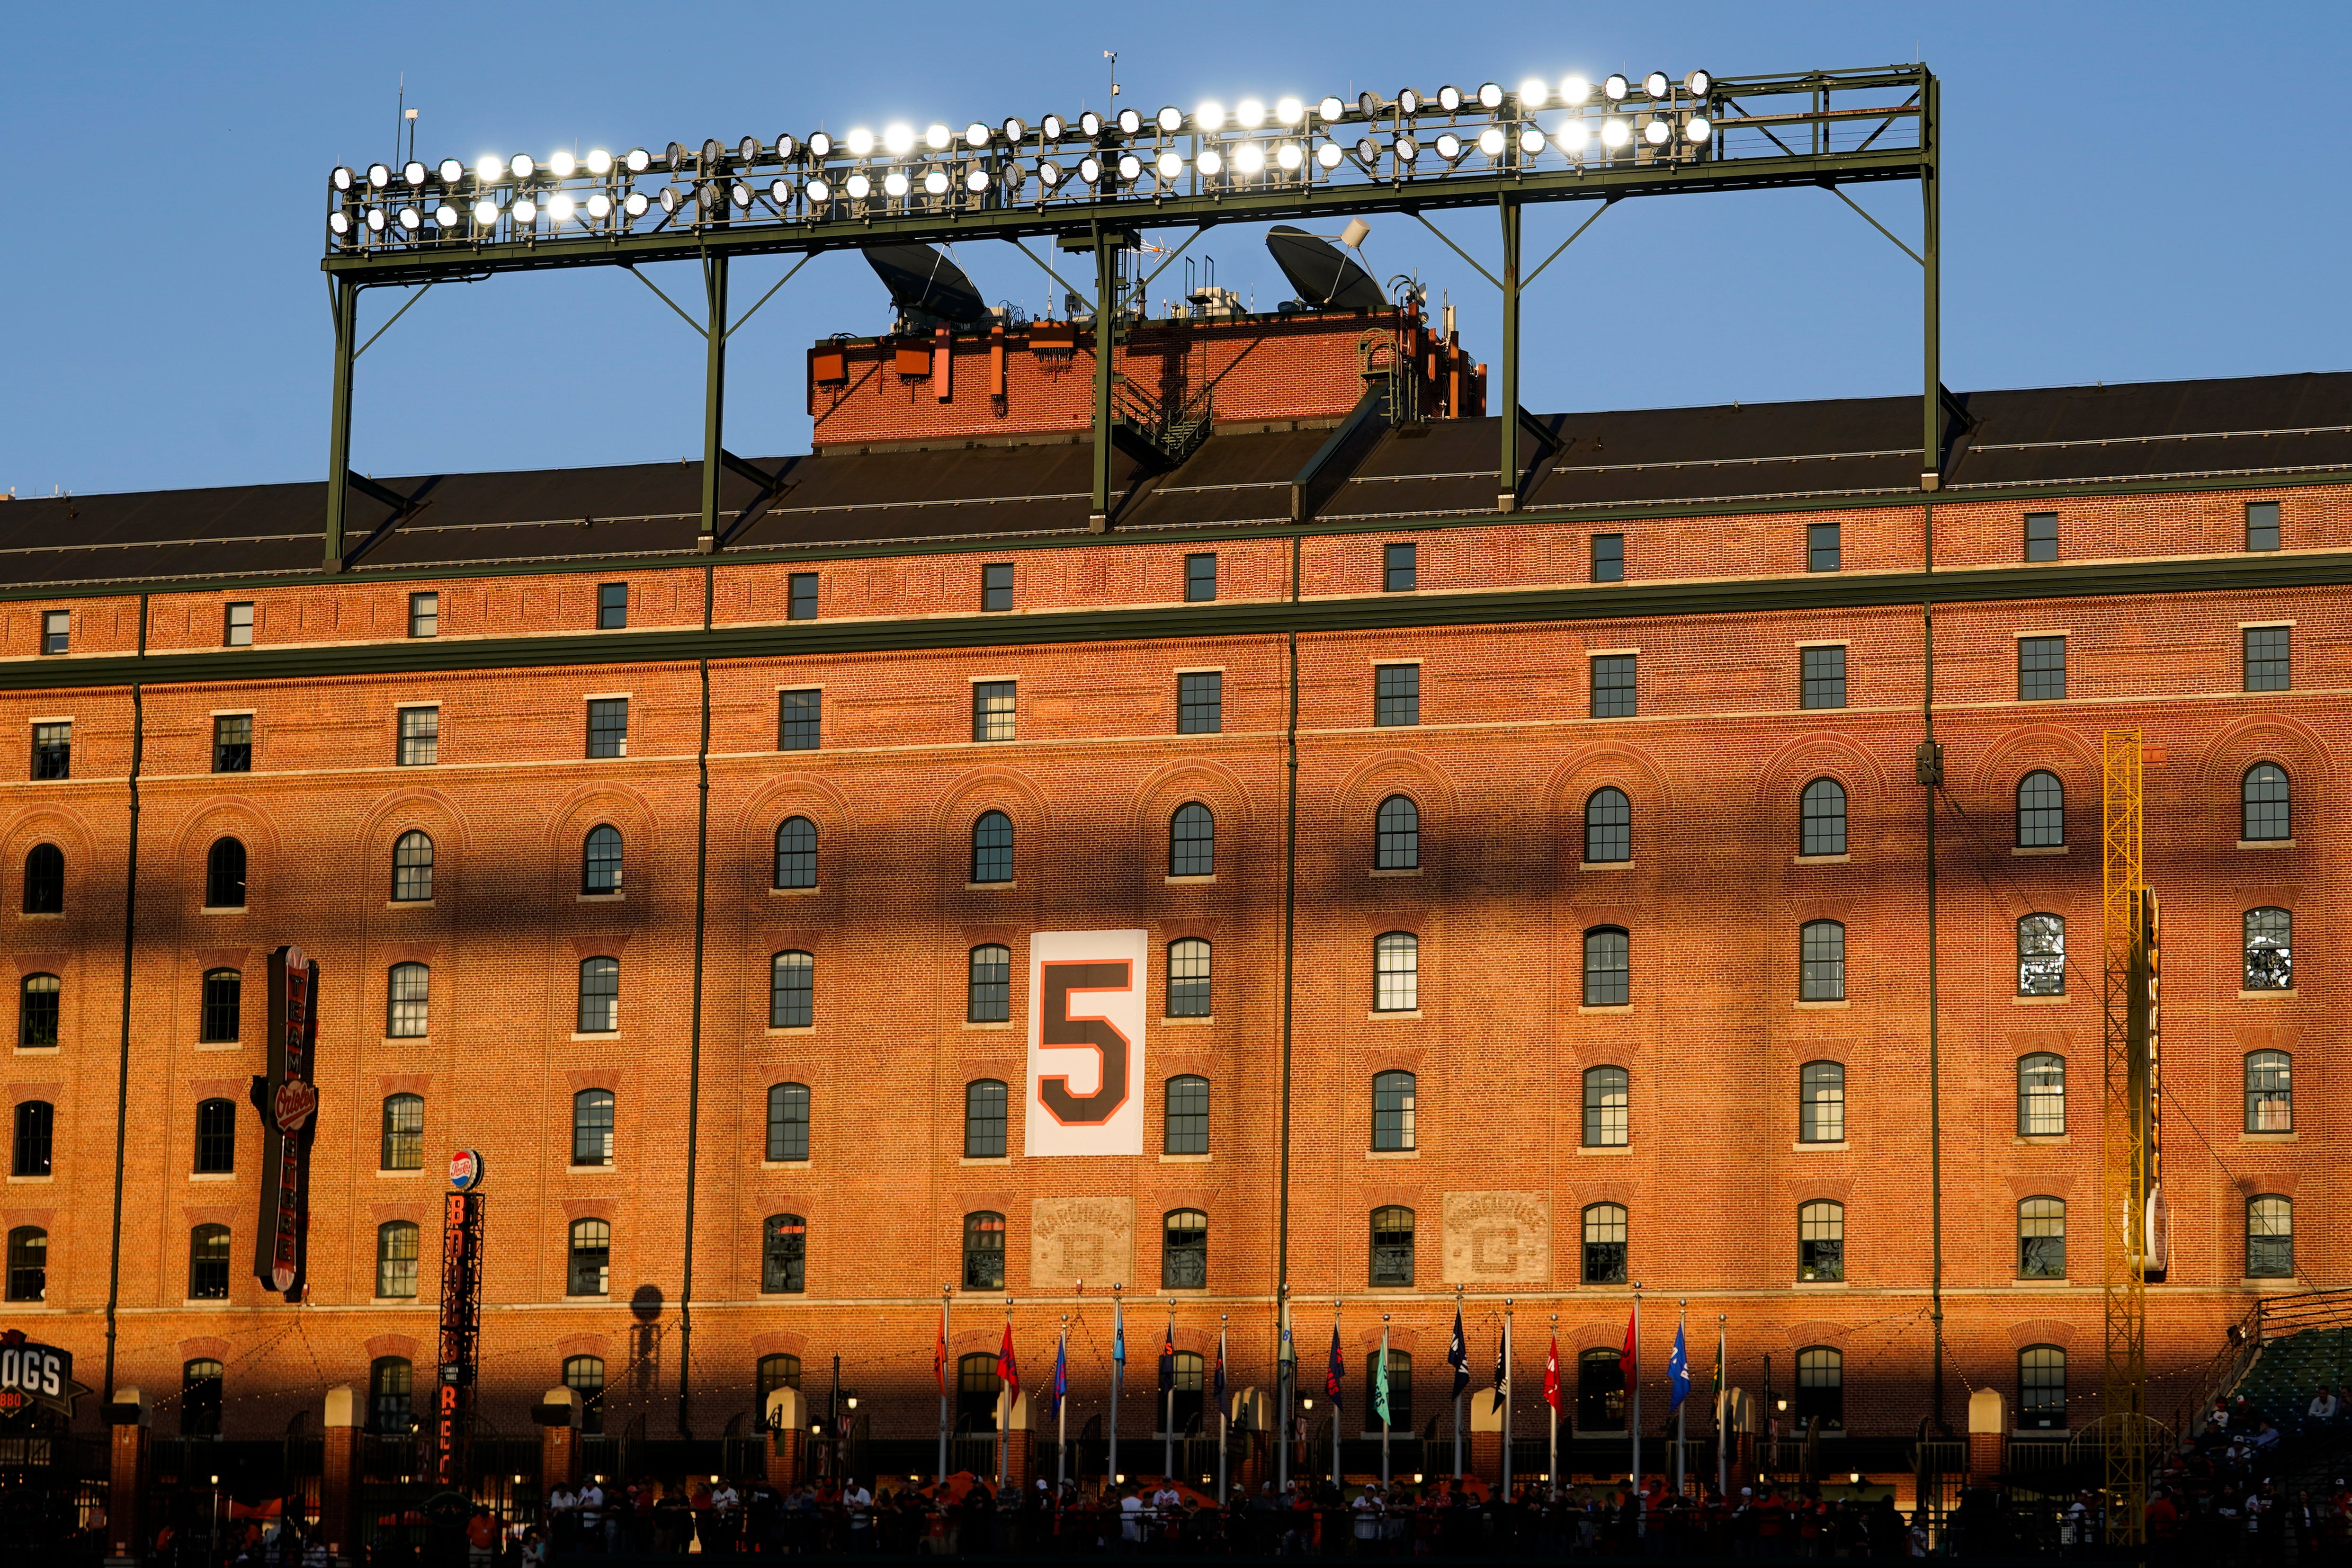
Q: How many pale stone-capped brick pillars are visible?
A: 9